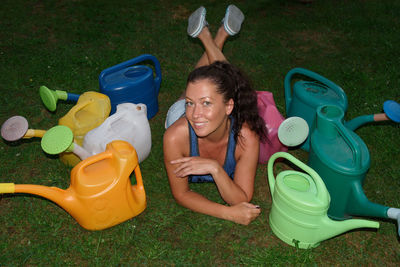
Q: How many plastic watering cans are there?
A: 8